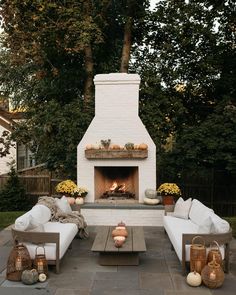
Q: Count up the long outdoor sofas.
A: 2